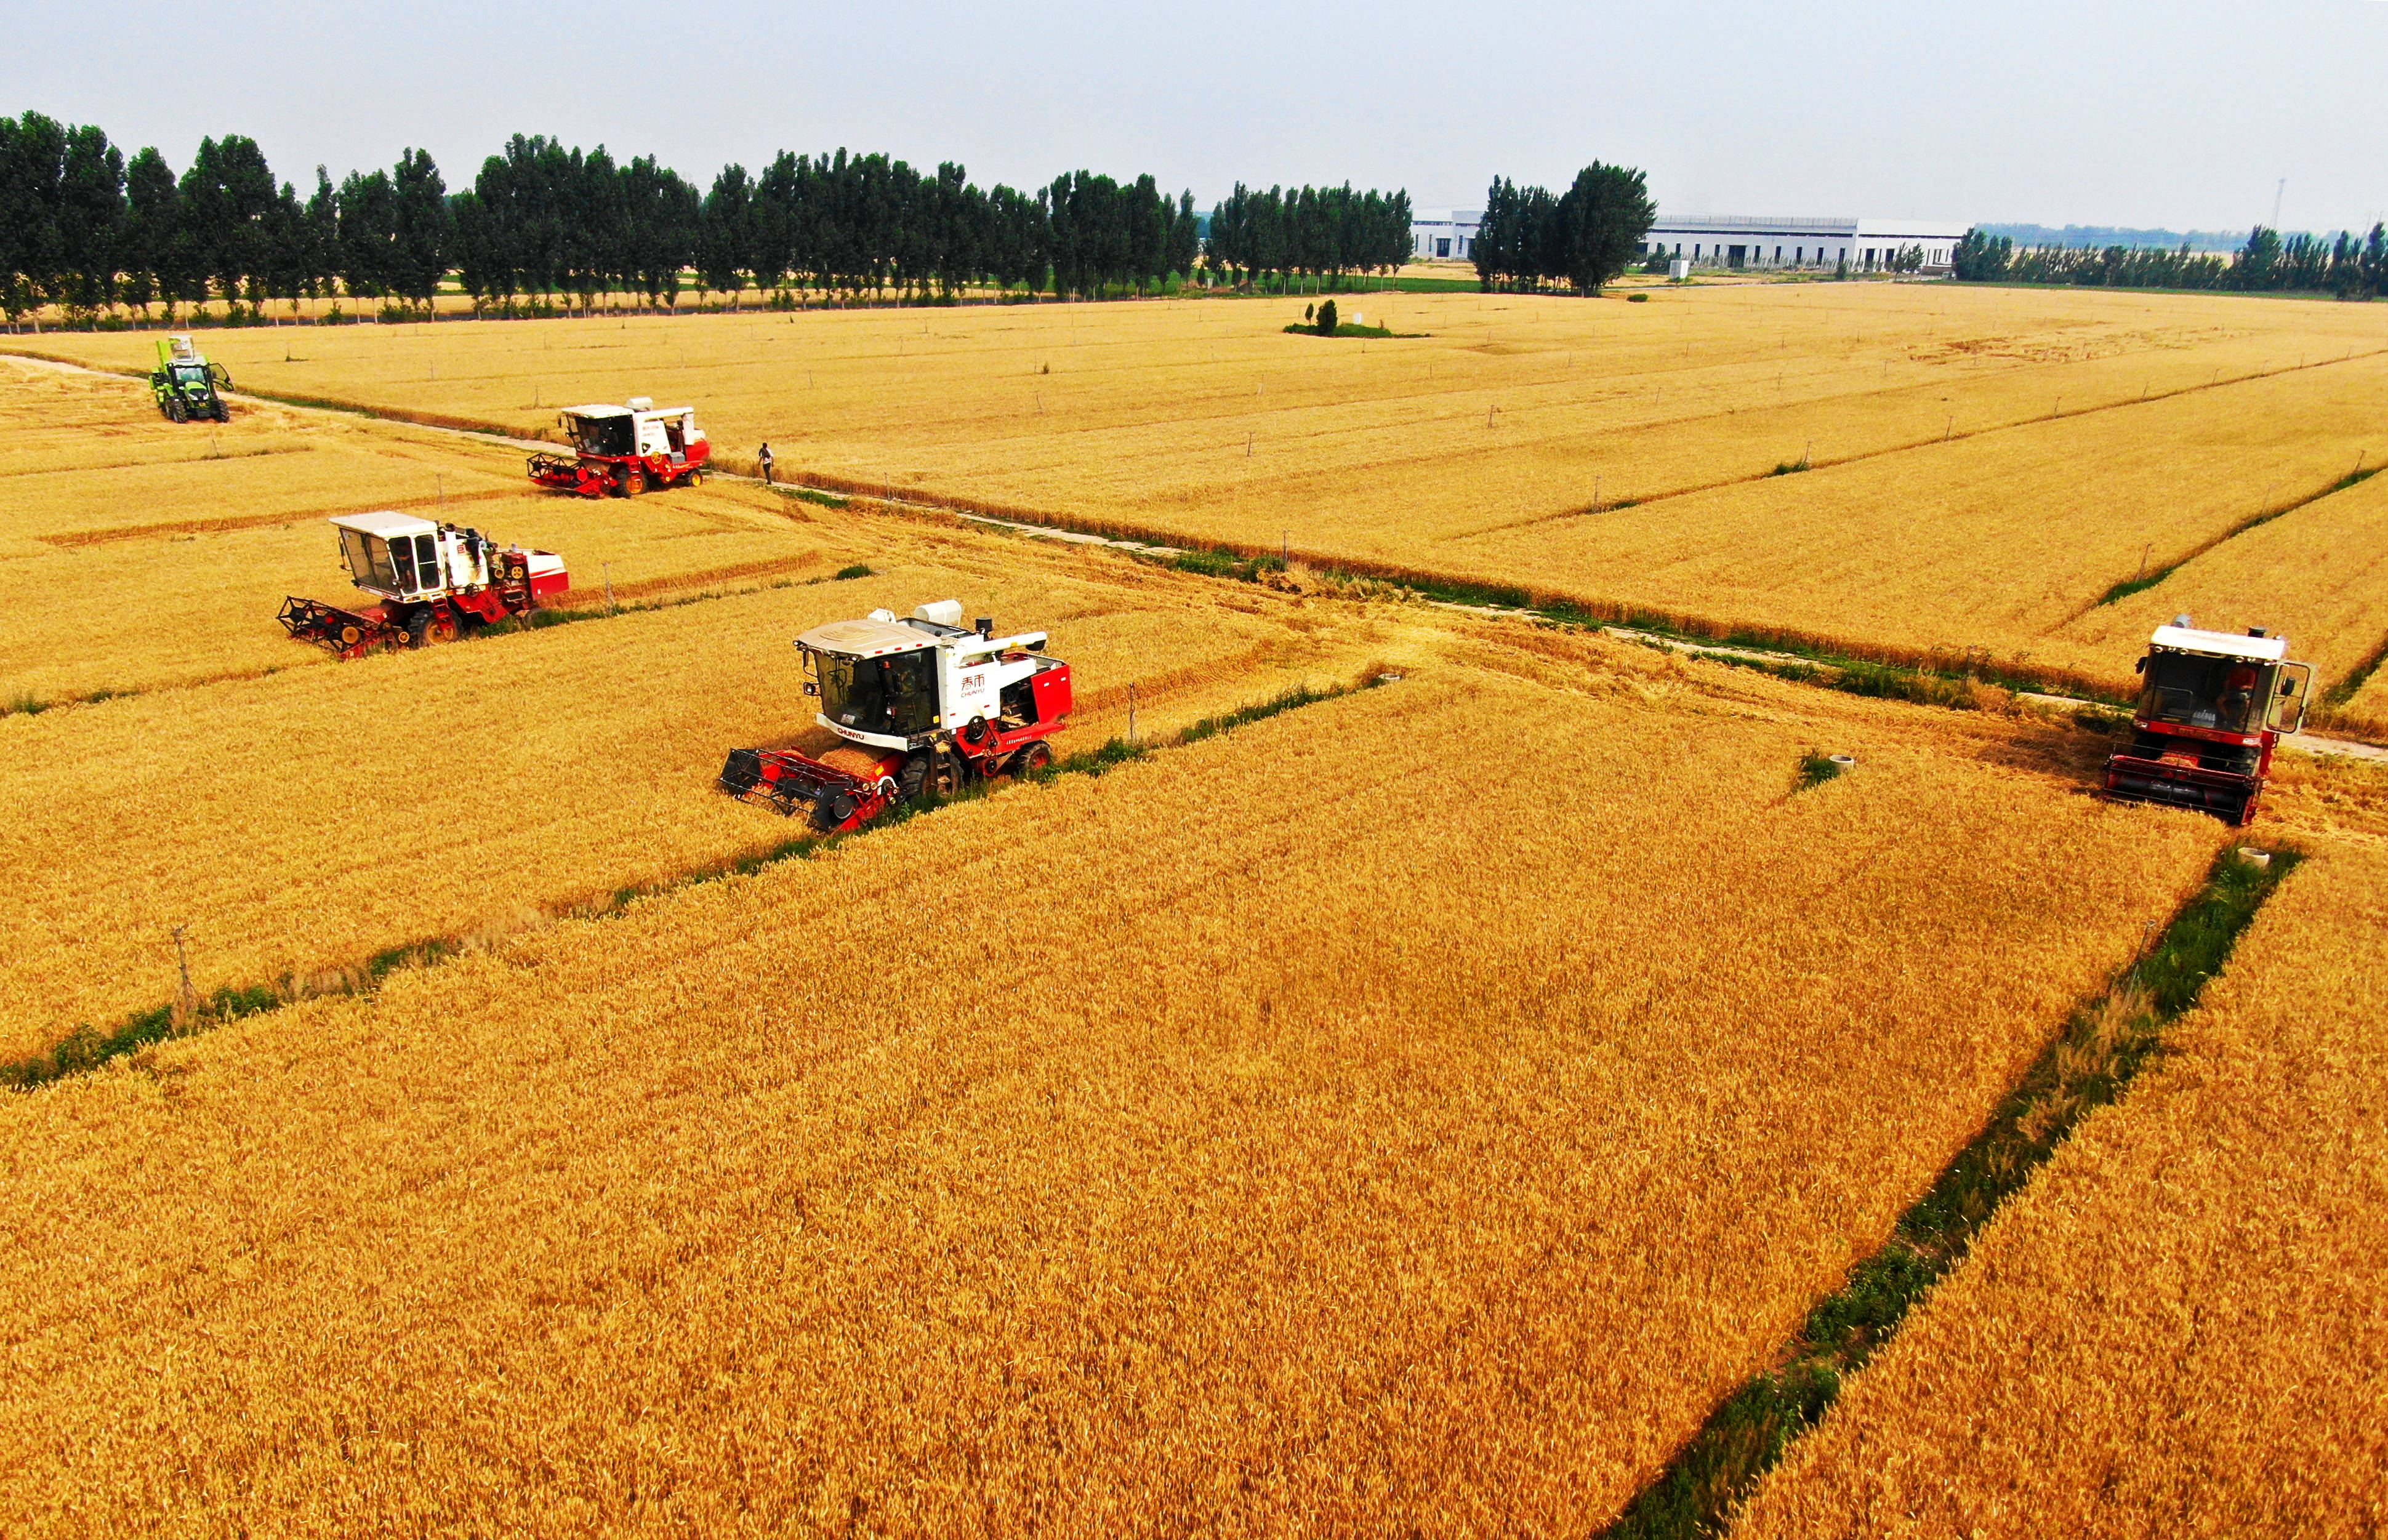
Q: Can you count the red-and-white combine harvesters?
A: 4